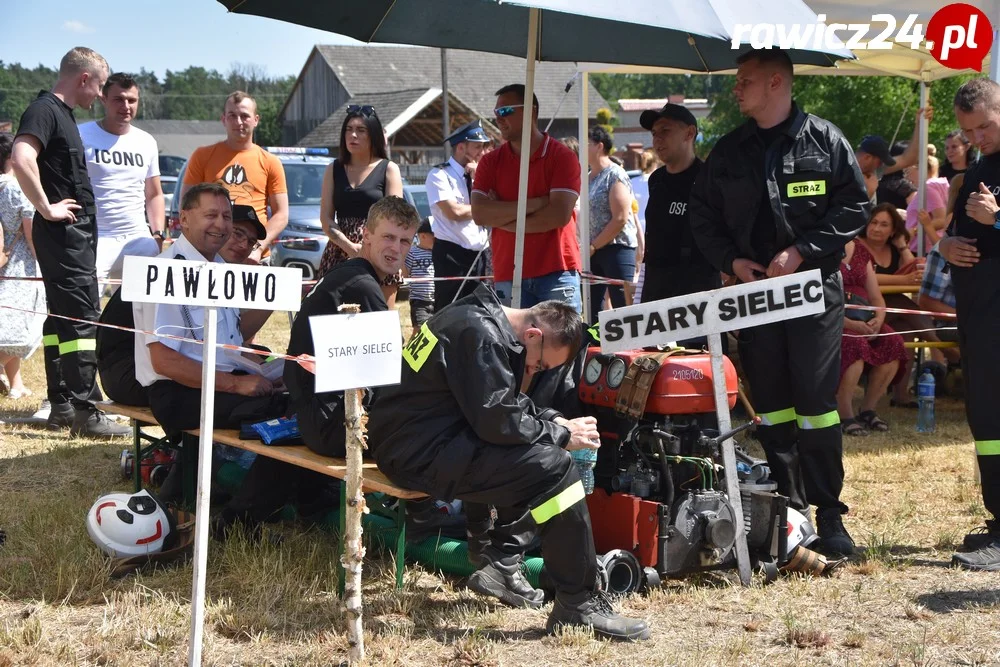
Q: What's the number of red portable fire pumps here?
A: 1